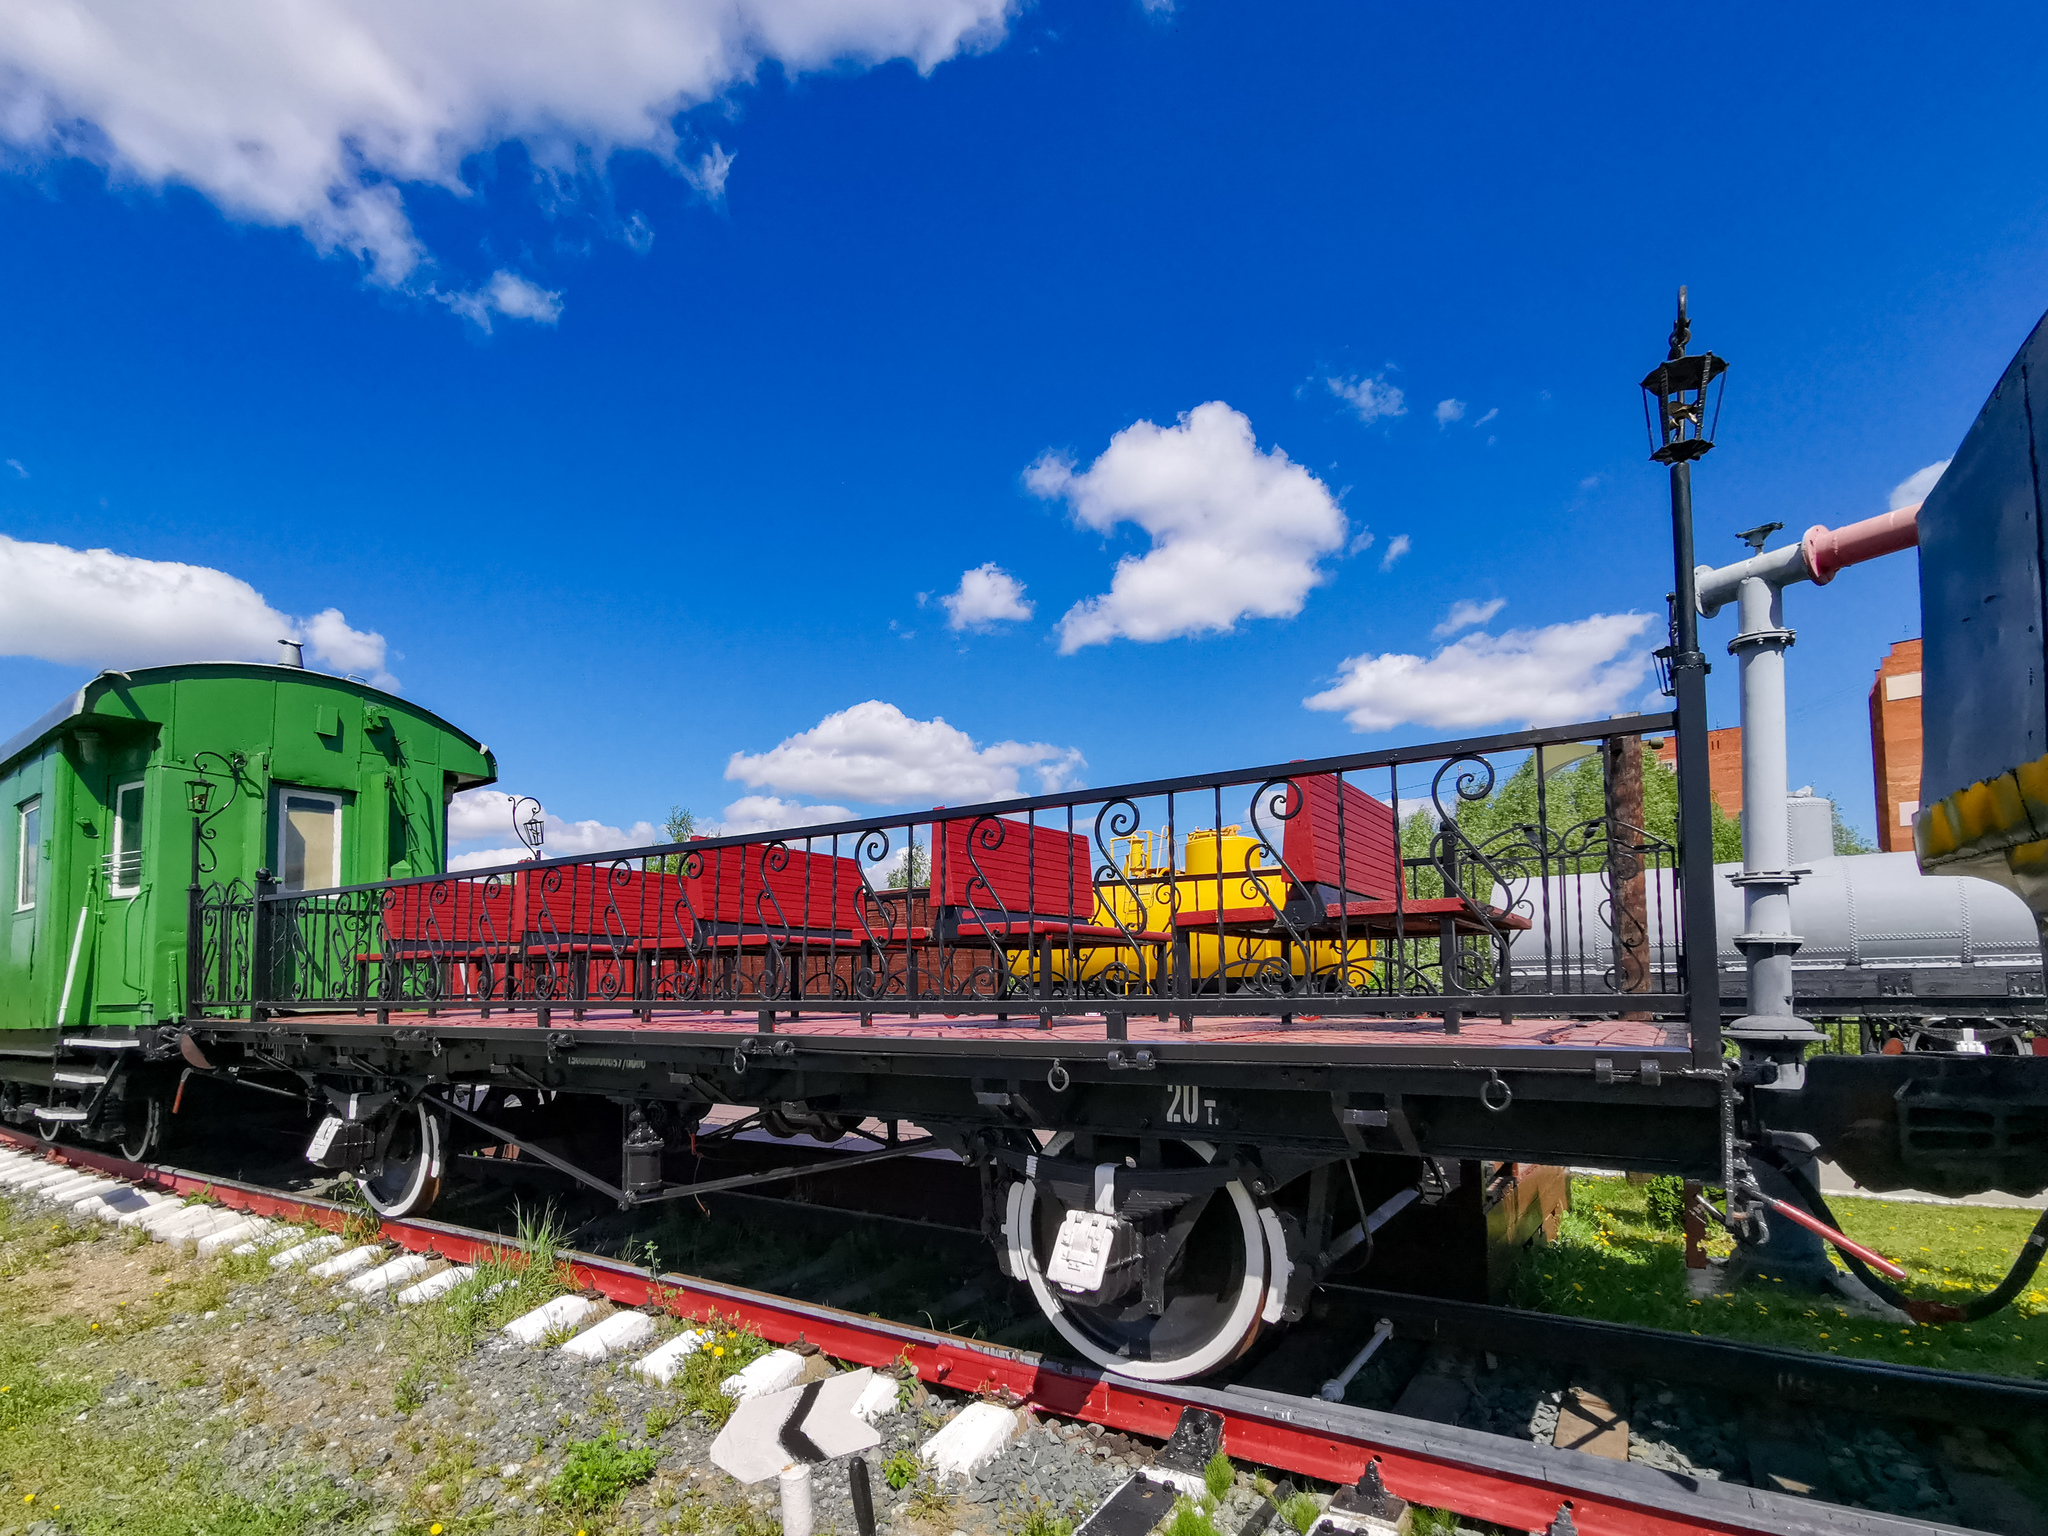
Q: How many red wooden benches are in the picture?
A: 5